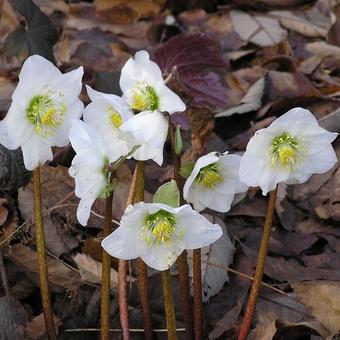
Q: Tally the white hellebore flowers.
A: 8